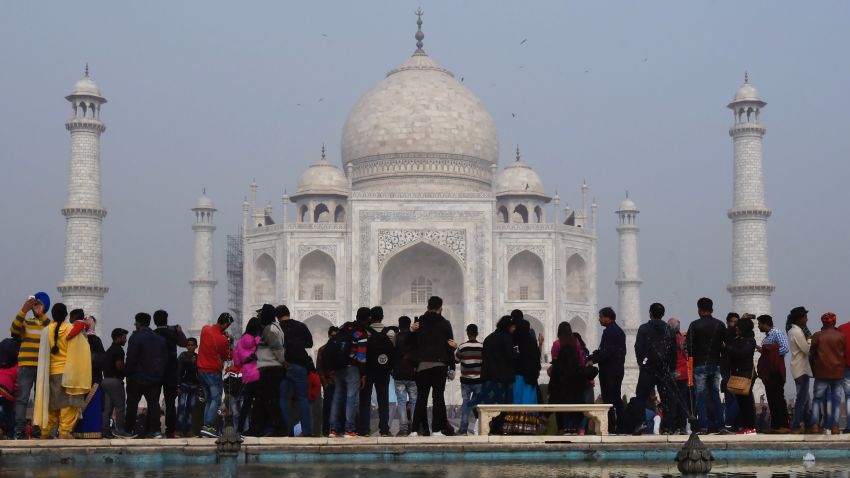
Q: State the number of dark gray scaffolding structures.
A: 1